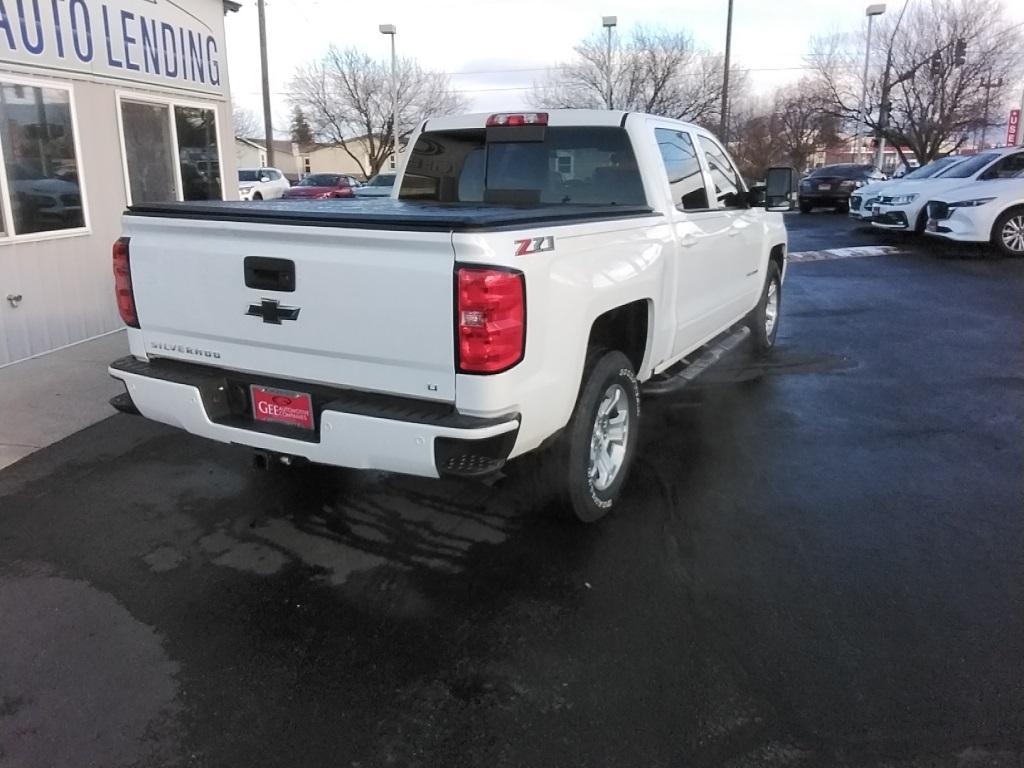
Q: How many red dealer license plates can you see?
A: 1